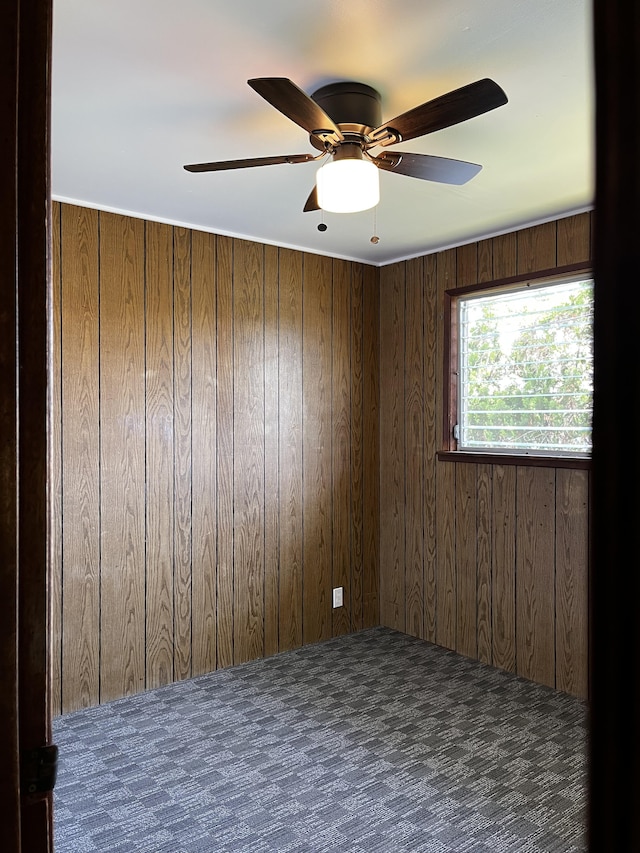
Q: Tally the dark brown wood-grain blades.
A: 5